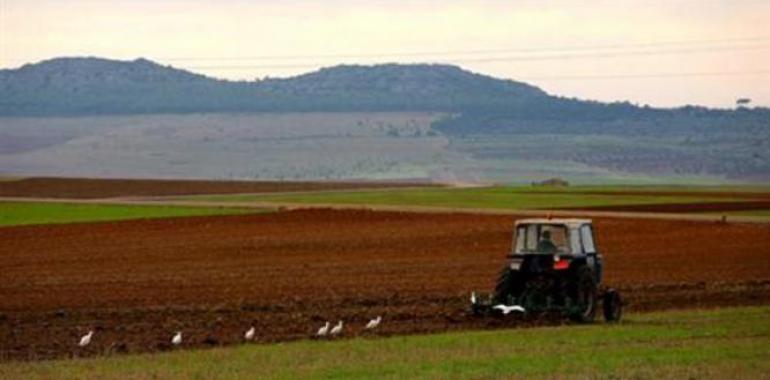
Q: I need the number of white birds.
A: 7